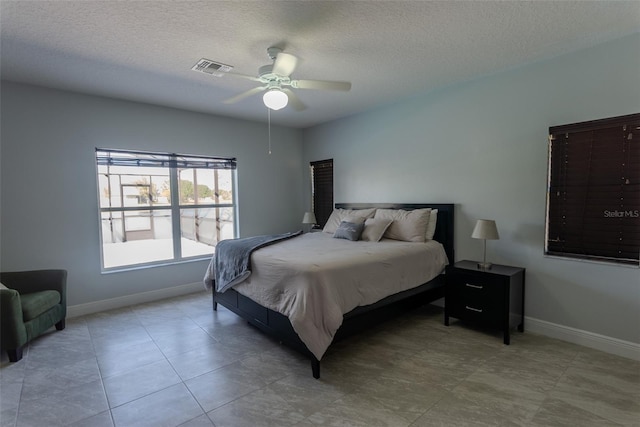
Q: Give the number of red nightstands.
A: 0